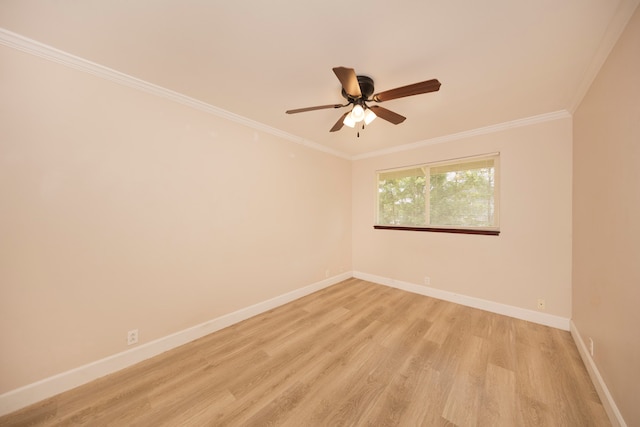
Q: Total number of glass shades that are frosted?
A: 3